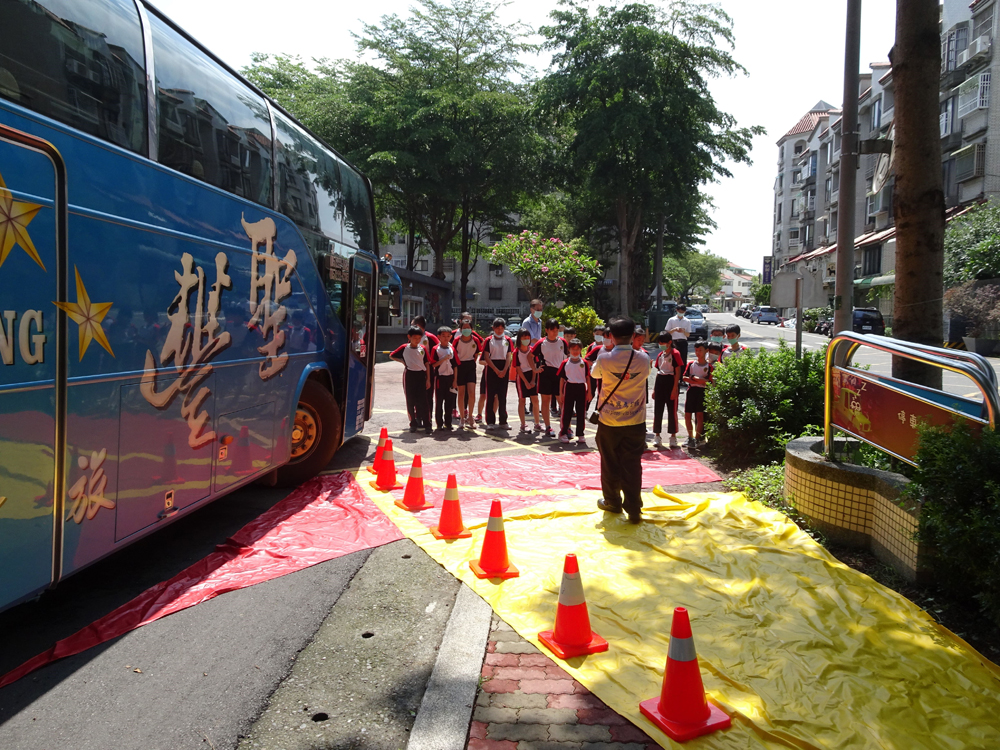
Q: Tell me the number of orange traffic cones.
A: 7